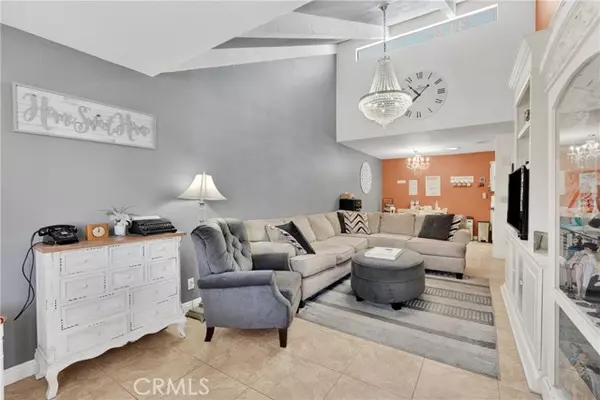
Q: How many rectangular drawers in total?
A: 10